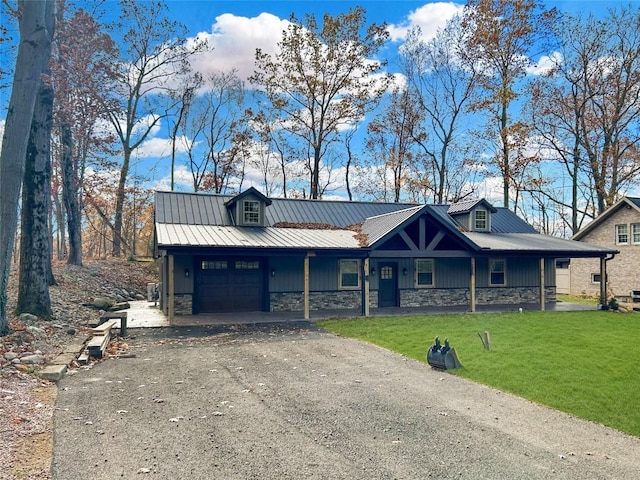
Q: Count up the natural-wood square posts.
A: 6